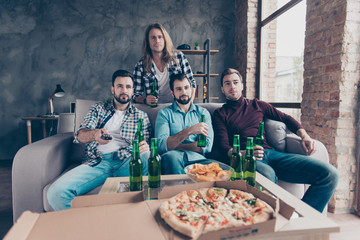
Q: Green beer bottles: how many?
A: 8